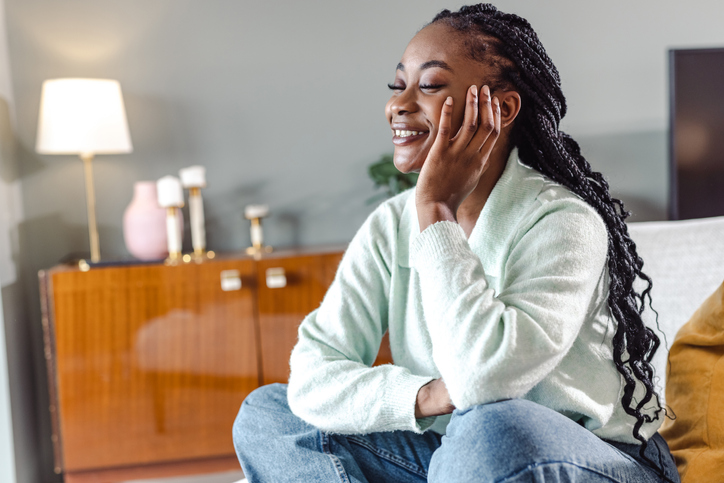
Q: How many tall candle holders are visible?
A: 2